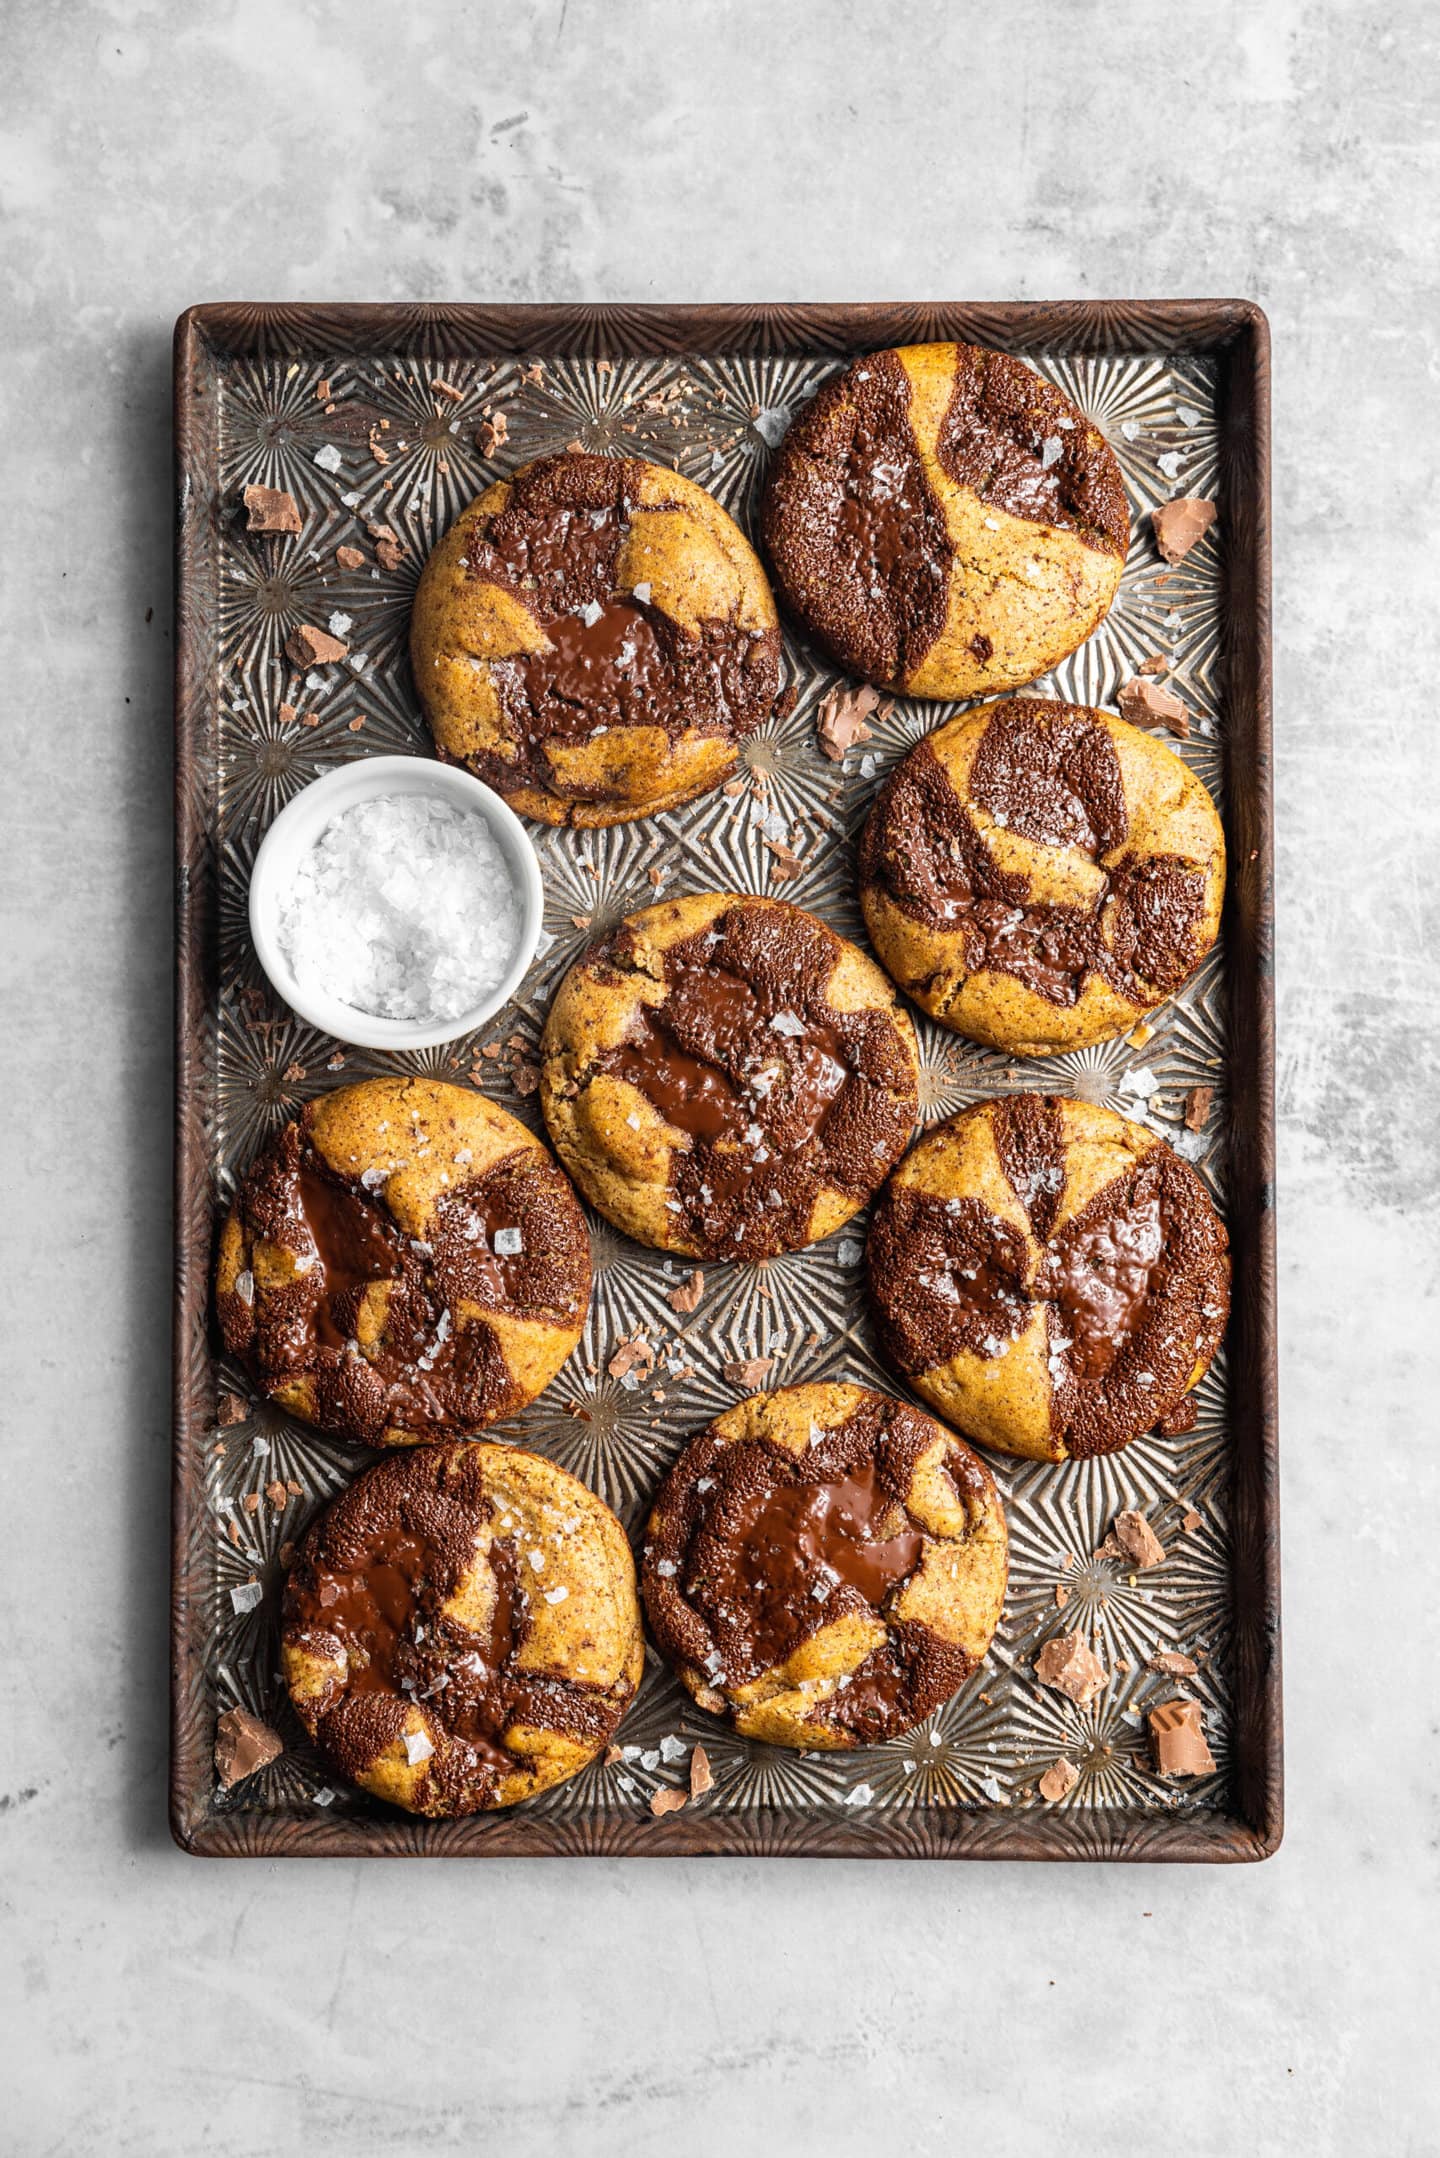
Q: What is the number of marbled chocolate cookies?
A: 8